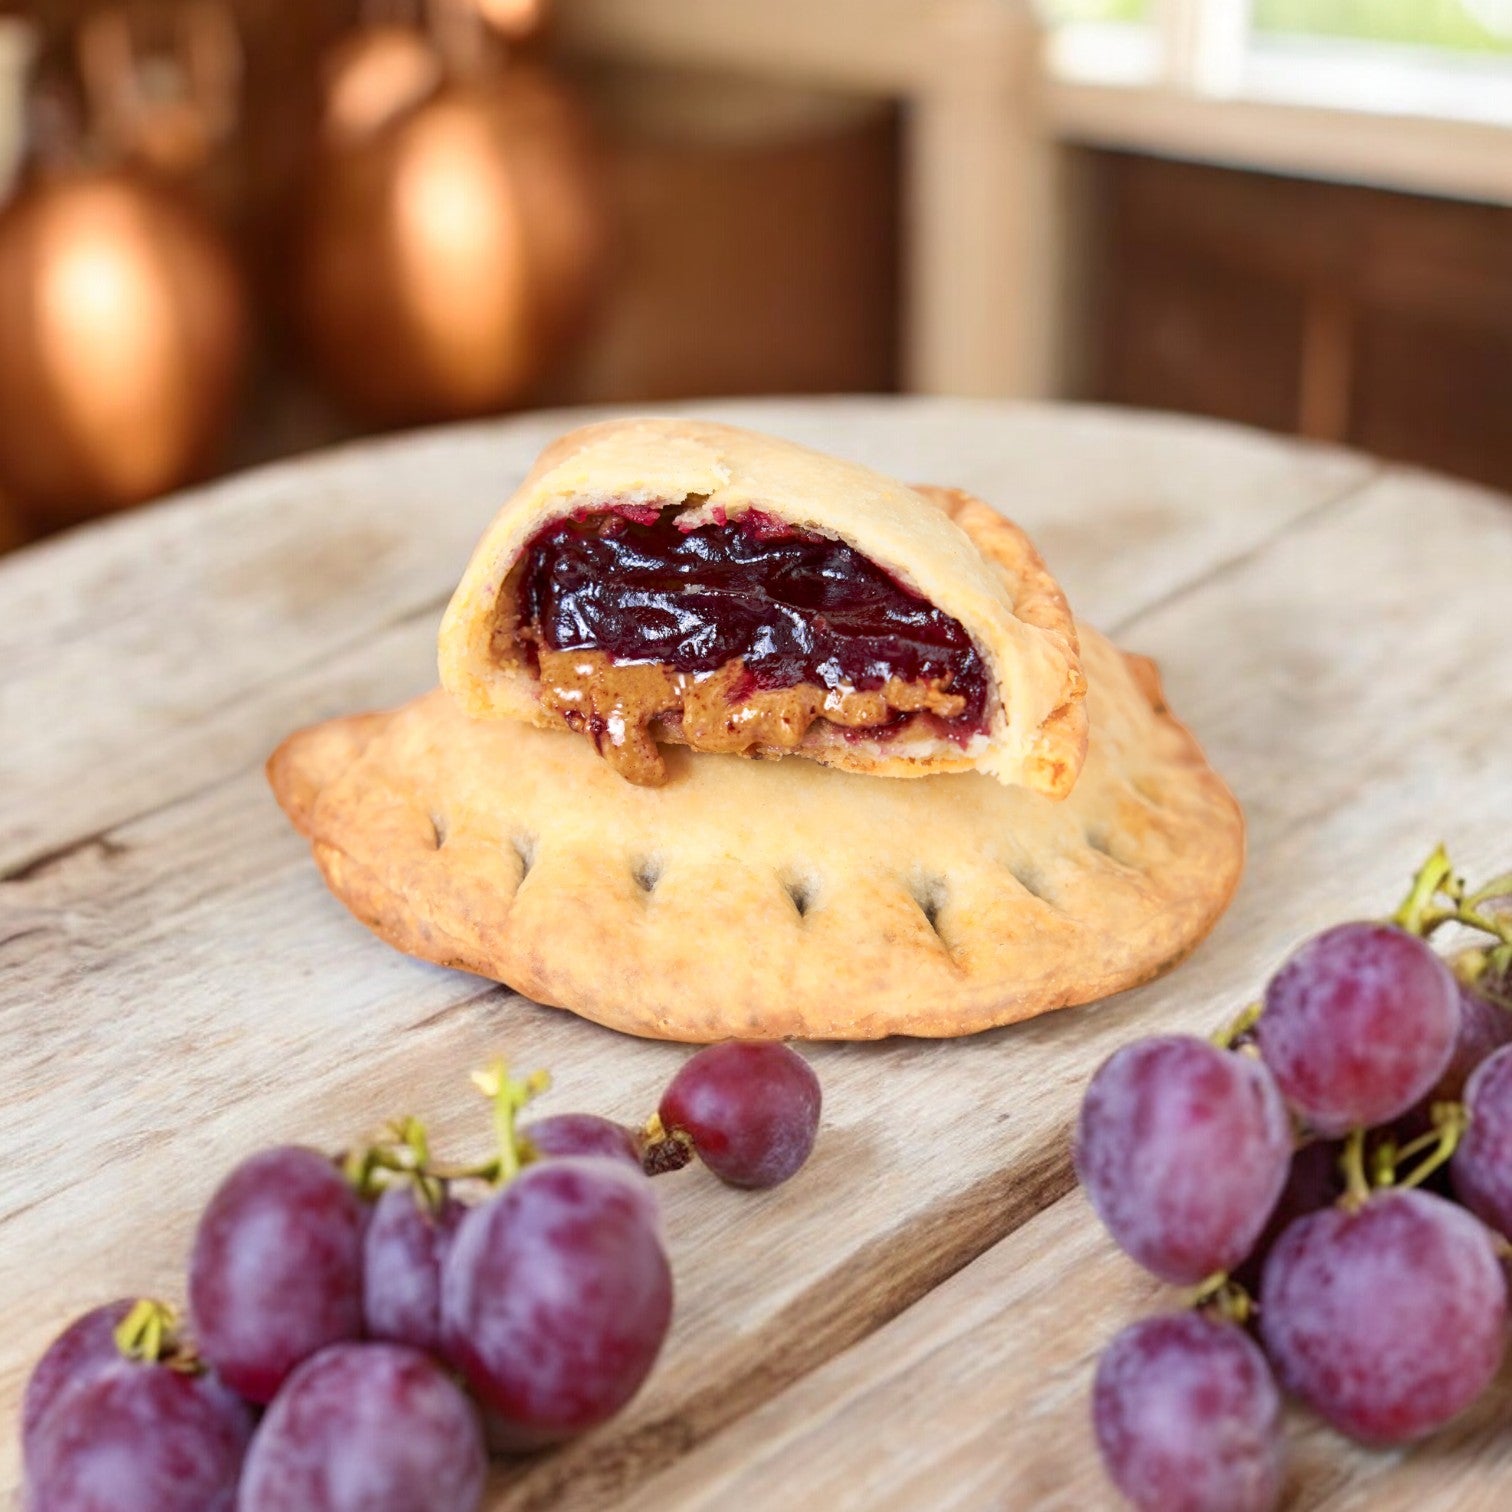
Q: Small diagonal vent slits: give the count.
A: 7